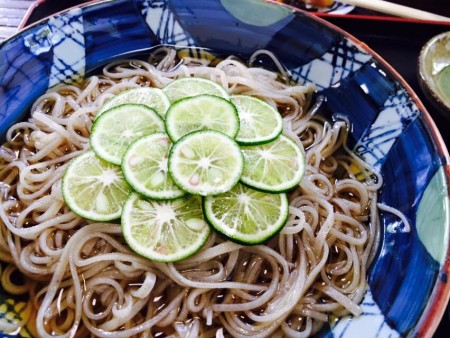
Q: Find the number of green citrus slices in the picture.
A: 11